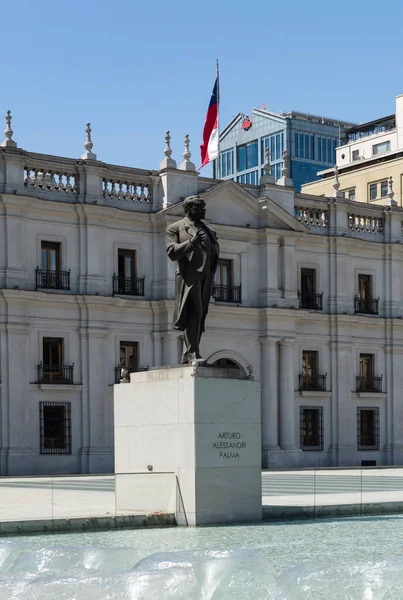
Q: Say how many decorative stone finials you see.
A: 8